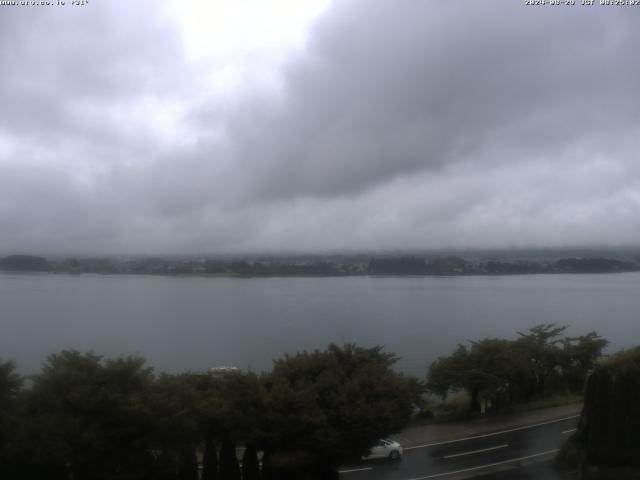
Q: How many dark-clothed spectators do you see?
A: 0